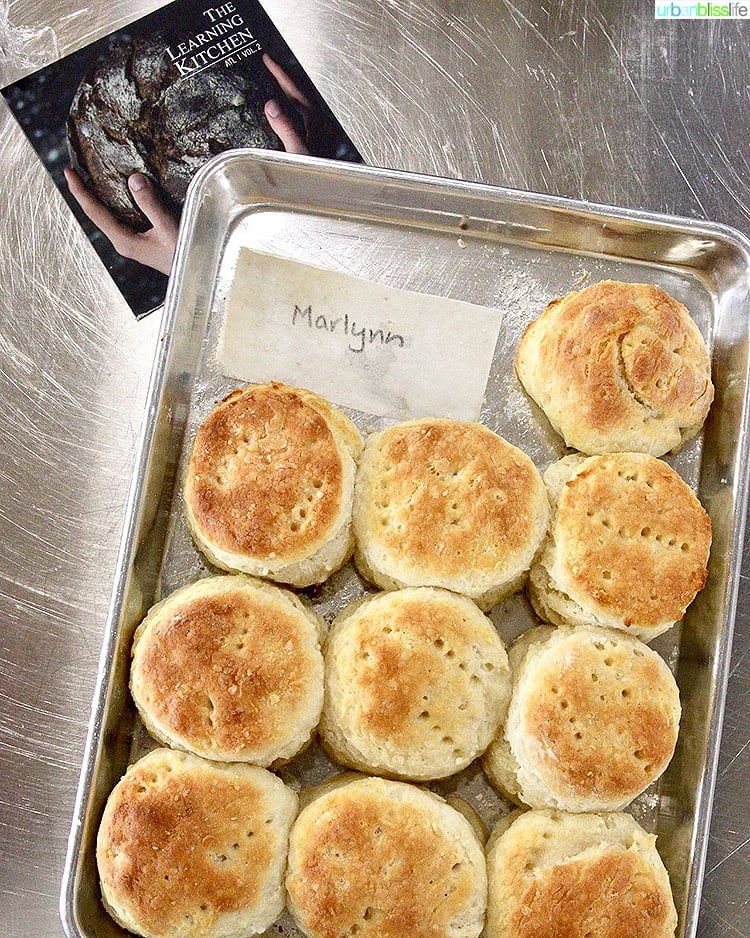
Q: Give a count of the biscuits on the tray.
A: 10